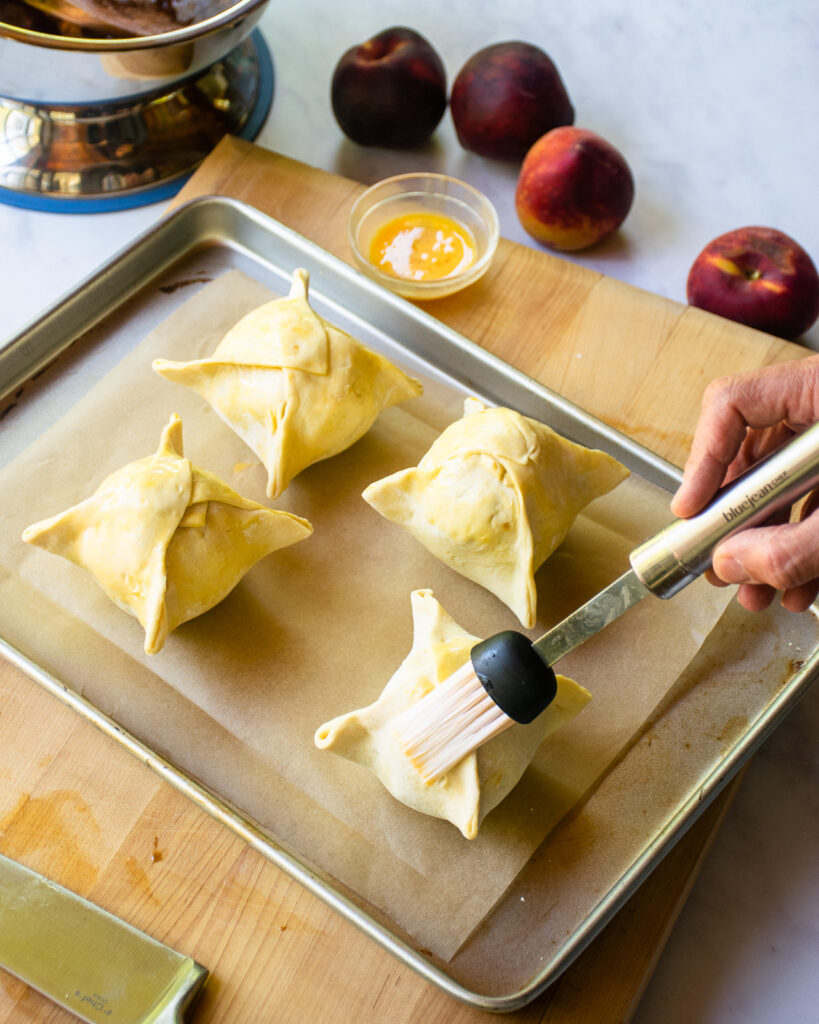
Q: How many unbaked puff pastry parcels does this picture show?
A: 4